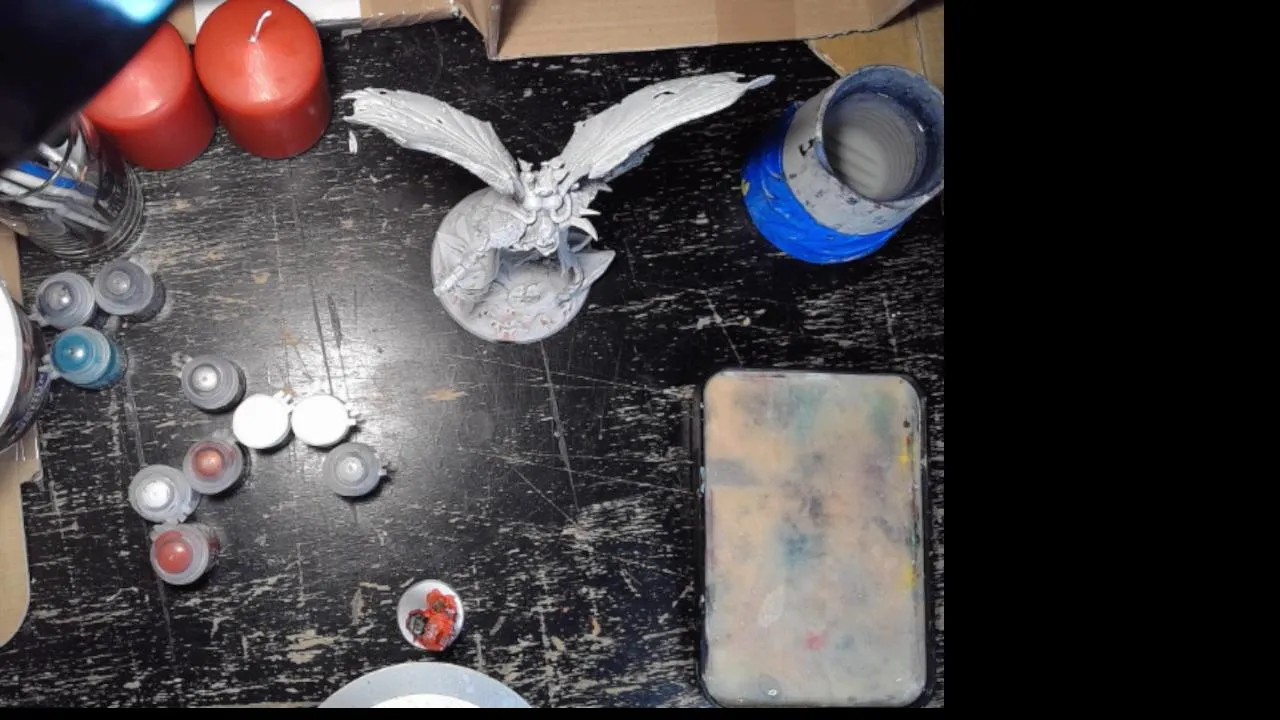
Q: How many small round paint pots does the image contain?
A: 10